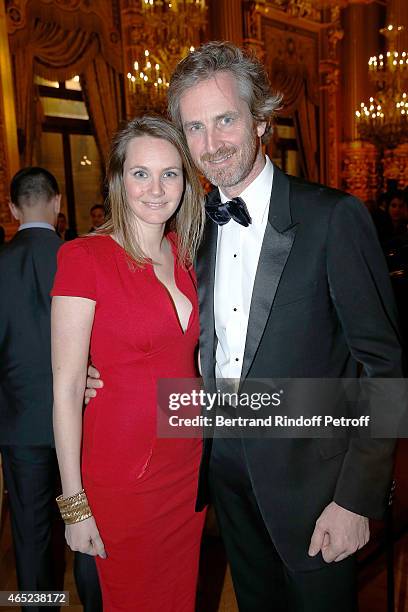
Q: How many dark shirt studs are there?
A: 3